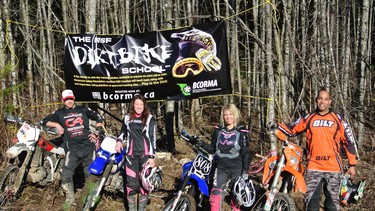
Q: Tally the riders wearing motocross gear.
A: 4